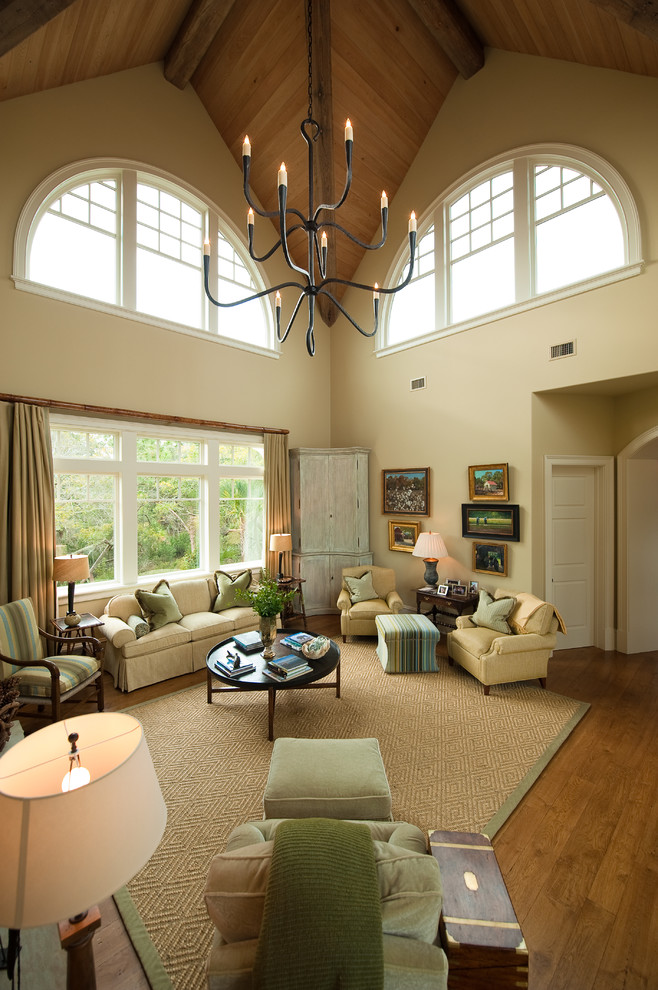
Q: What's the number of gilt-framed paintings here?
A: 4